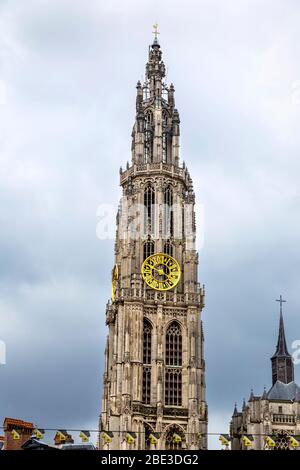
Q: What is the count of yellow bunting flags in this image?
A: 12